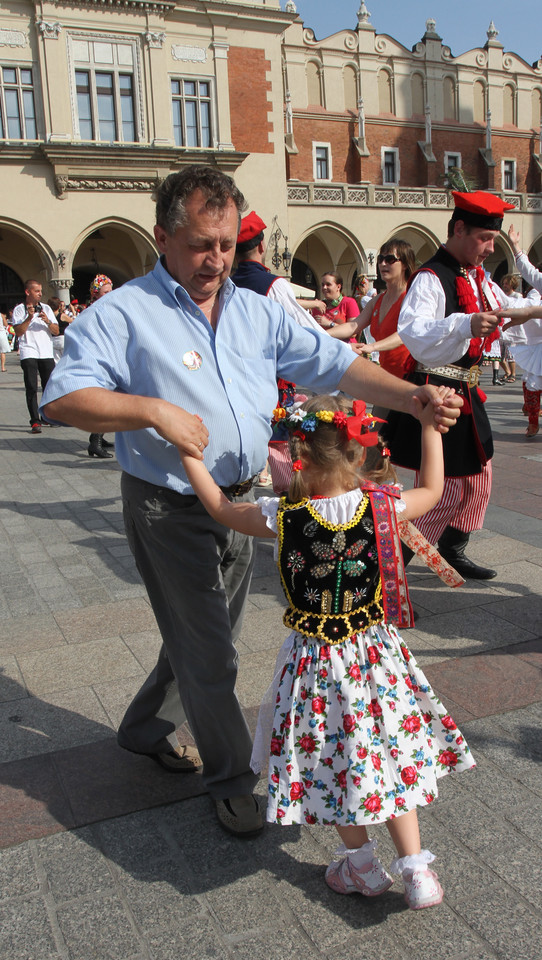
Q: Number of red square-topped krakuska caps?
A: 2